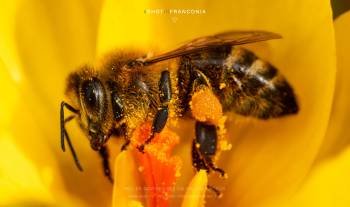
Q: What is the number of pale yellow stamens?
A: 2